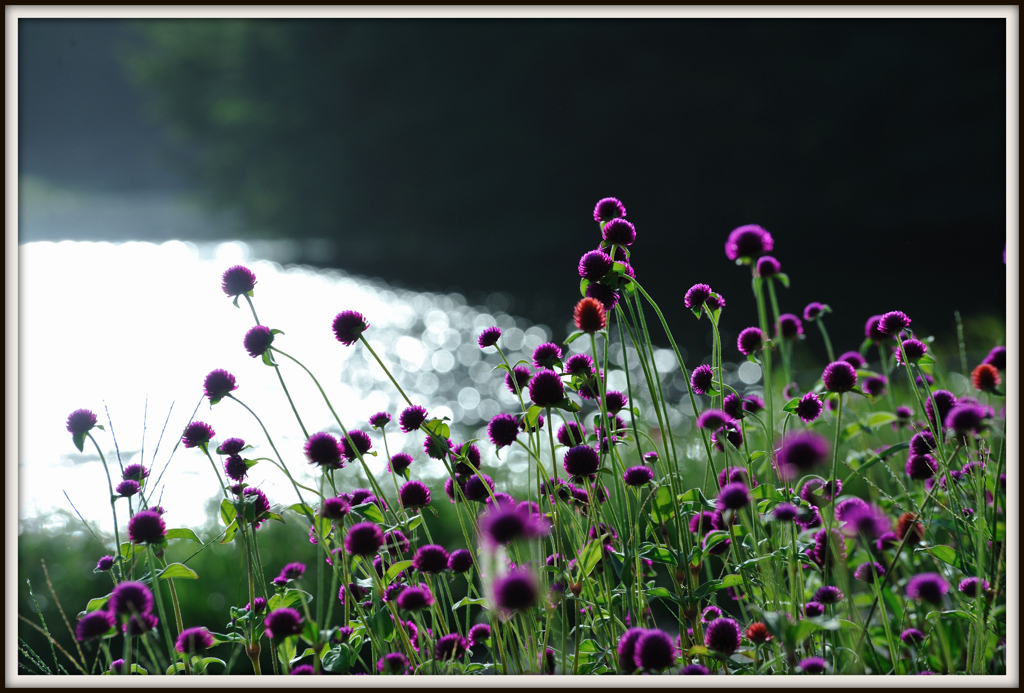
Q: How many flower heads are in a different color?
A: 4